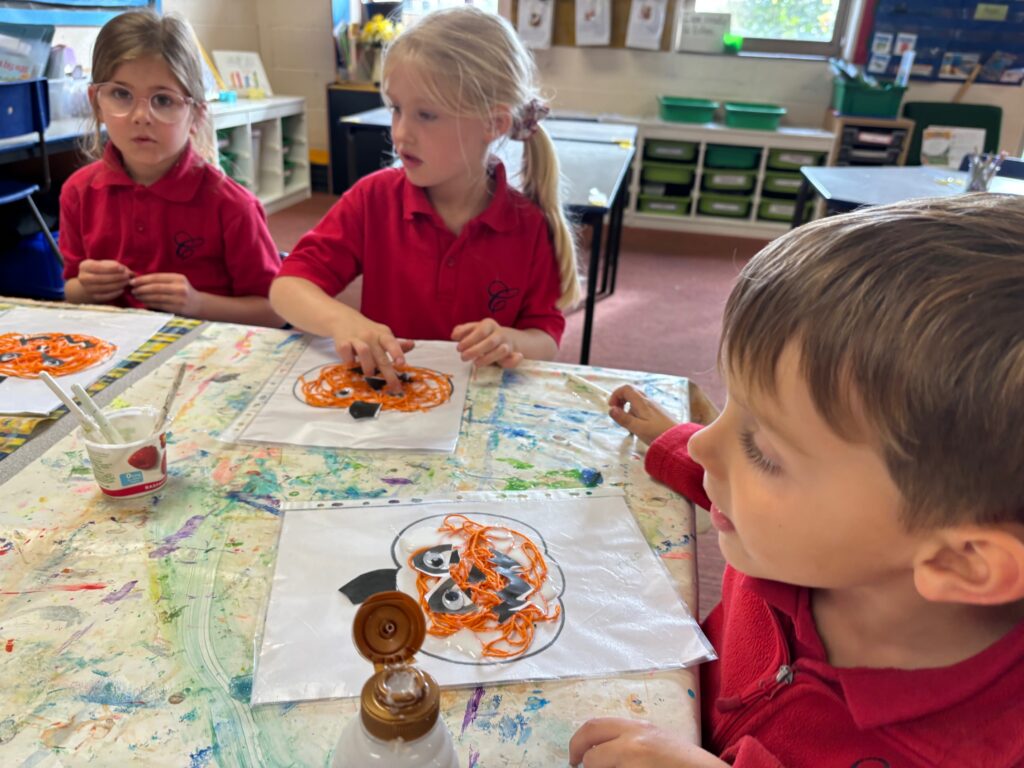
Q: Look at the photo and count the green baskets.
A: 12